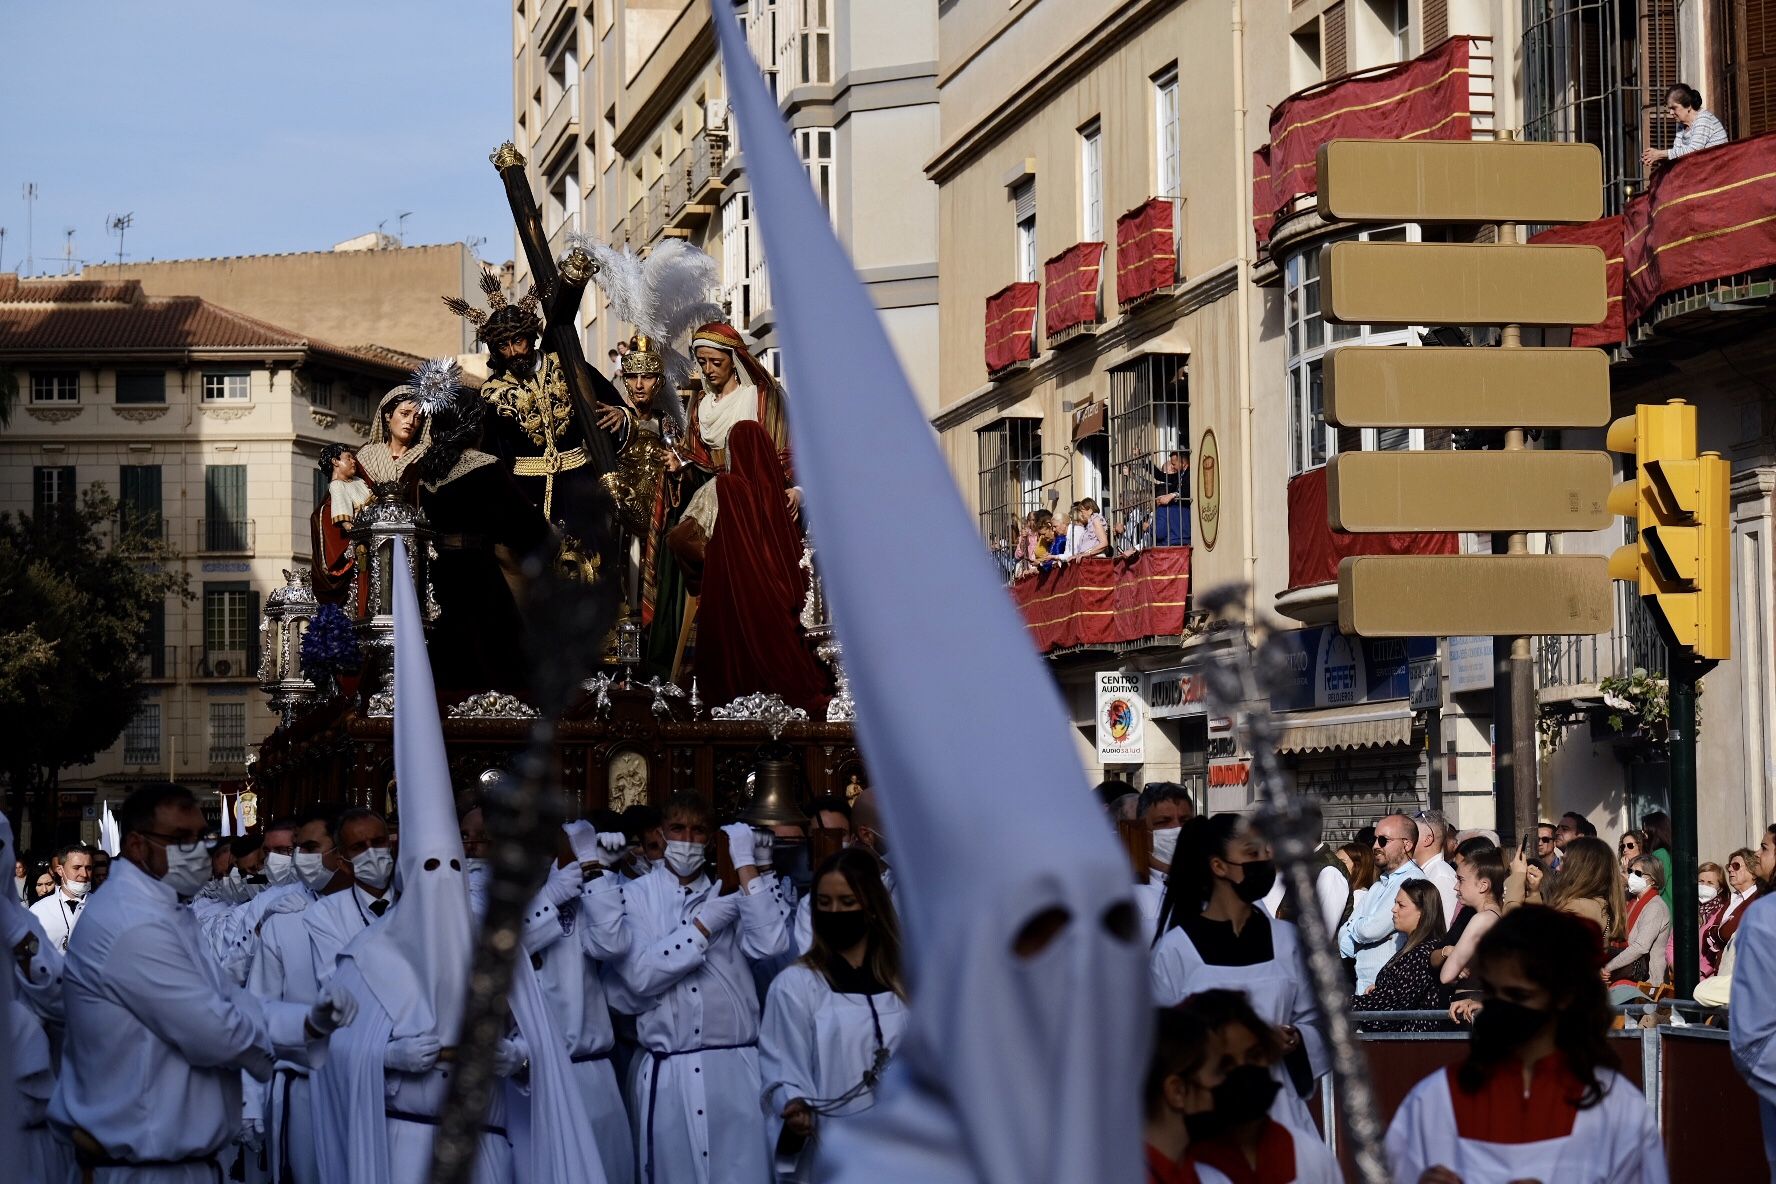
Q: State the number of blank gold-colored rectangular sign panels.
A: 5